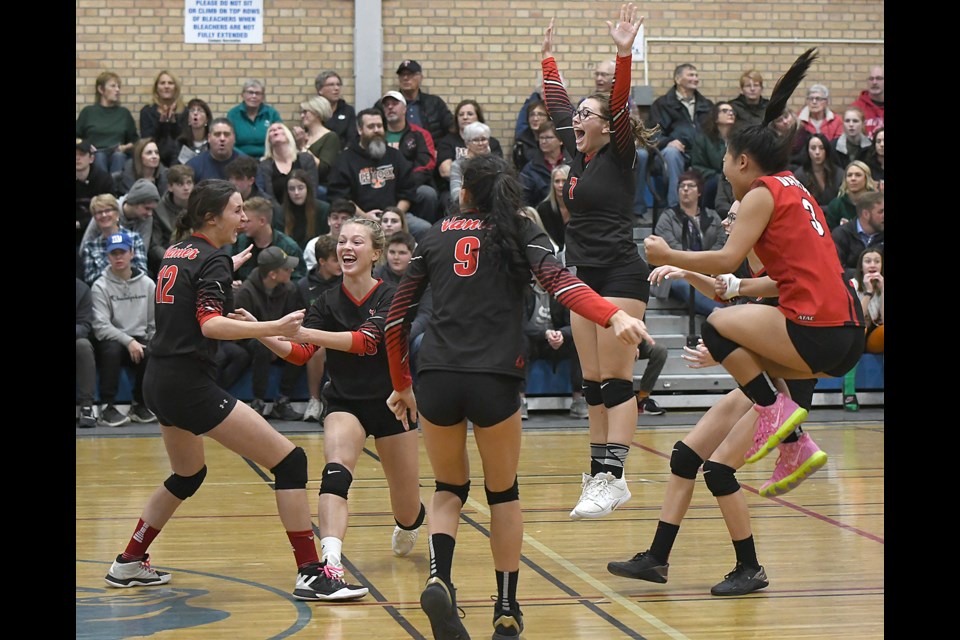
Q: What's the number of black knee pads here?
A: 11